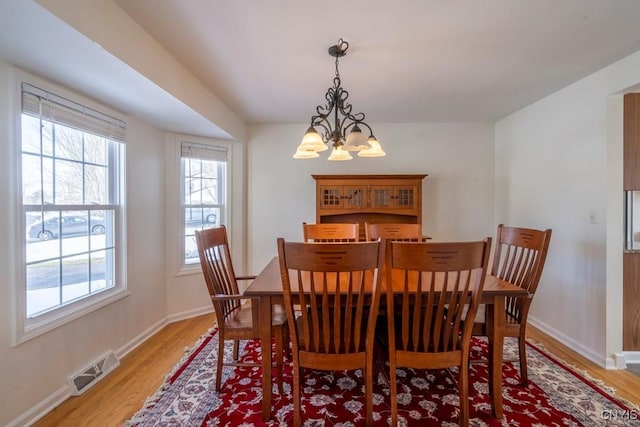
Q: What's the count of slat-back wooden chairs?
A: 6